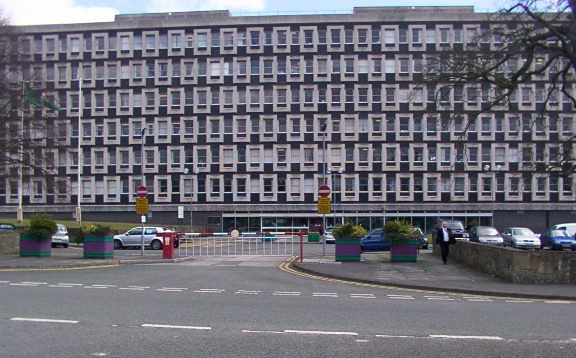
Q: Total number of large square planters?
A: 4